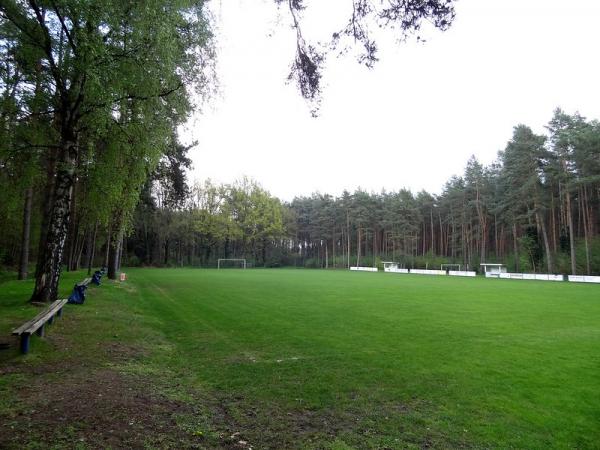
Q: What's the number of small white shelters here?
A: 2